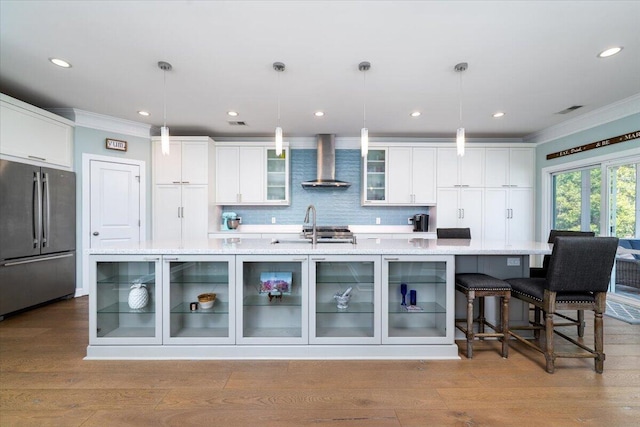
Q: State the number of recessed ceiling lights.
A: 7